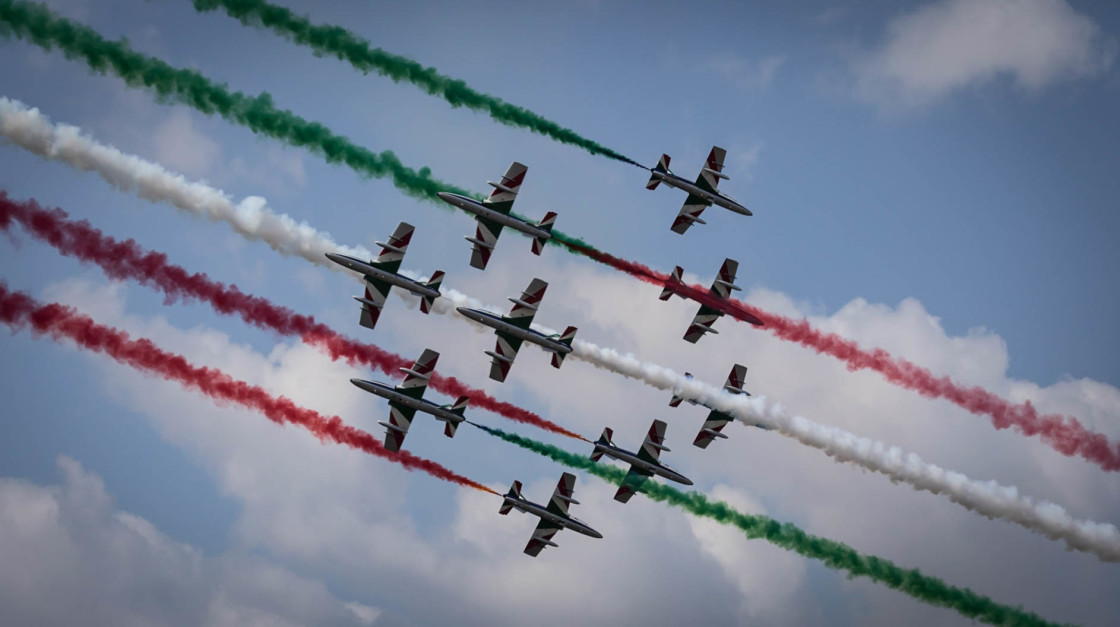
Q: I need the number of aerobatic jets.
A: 9